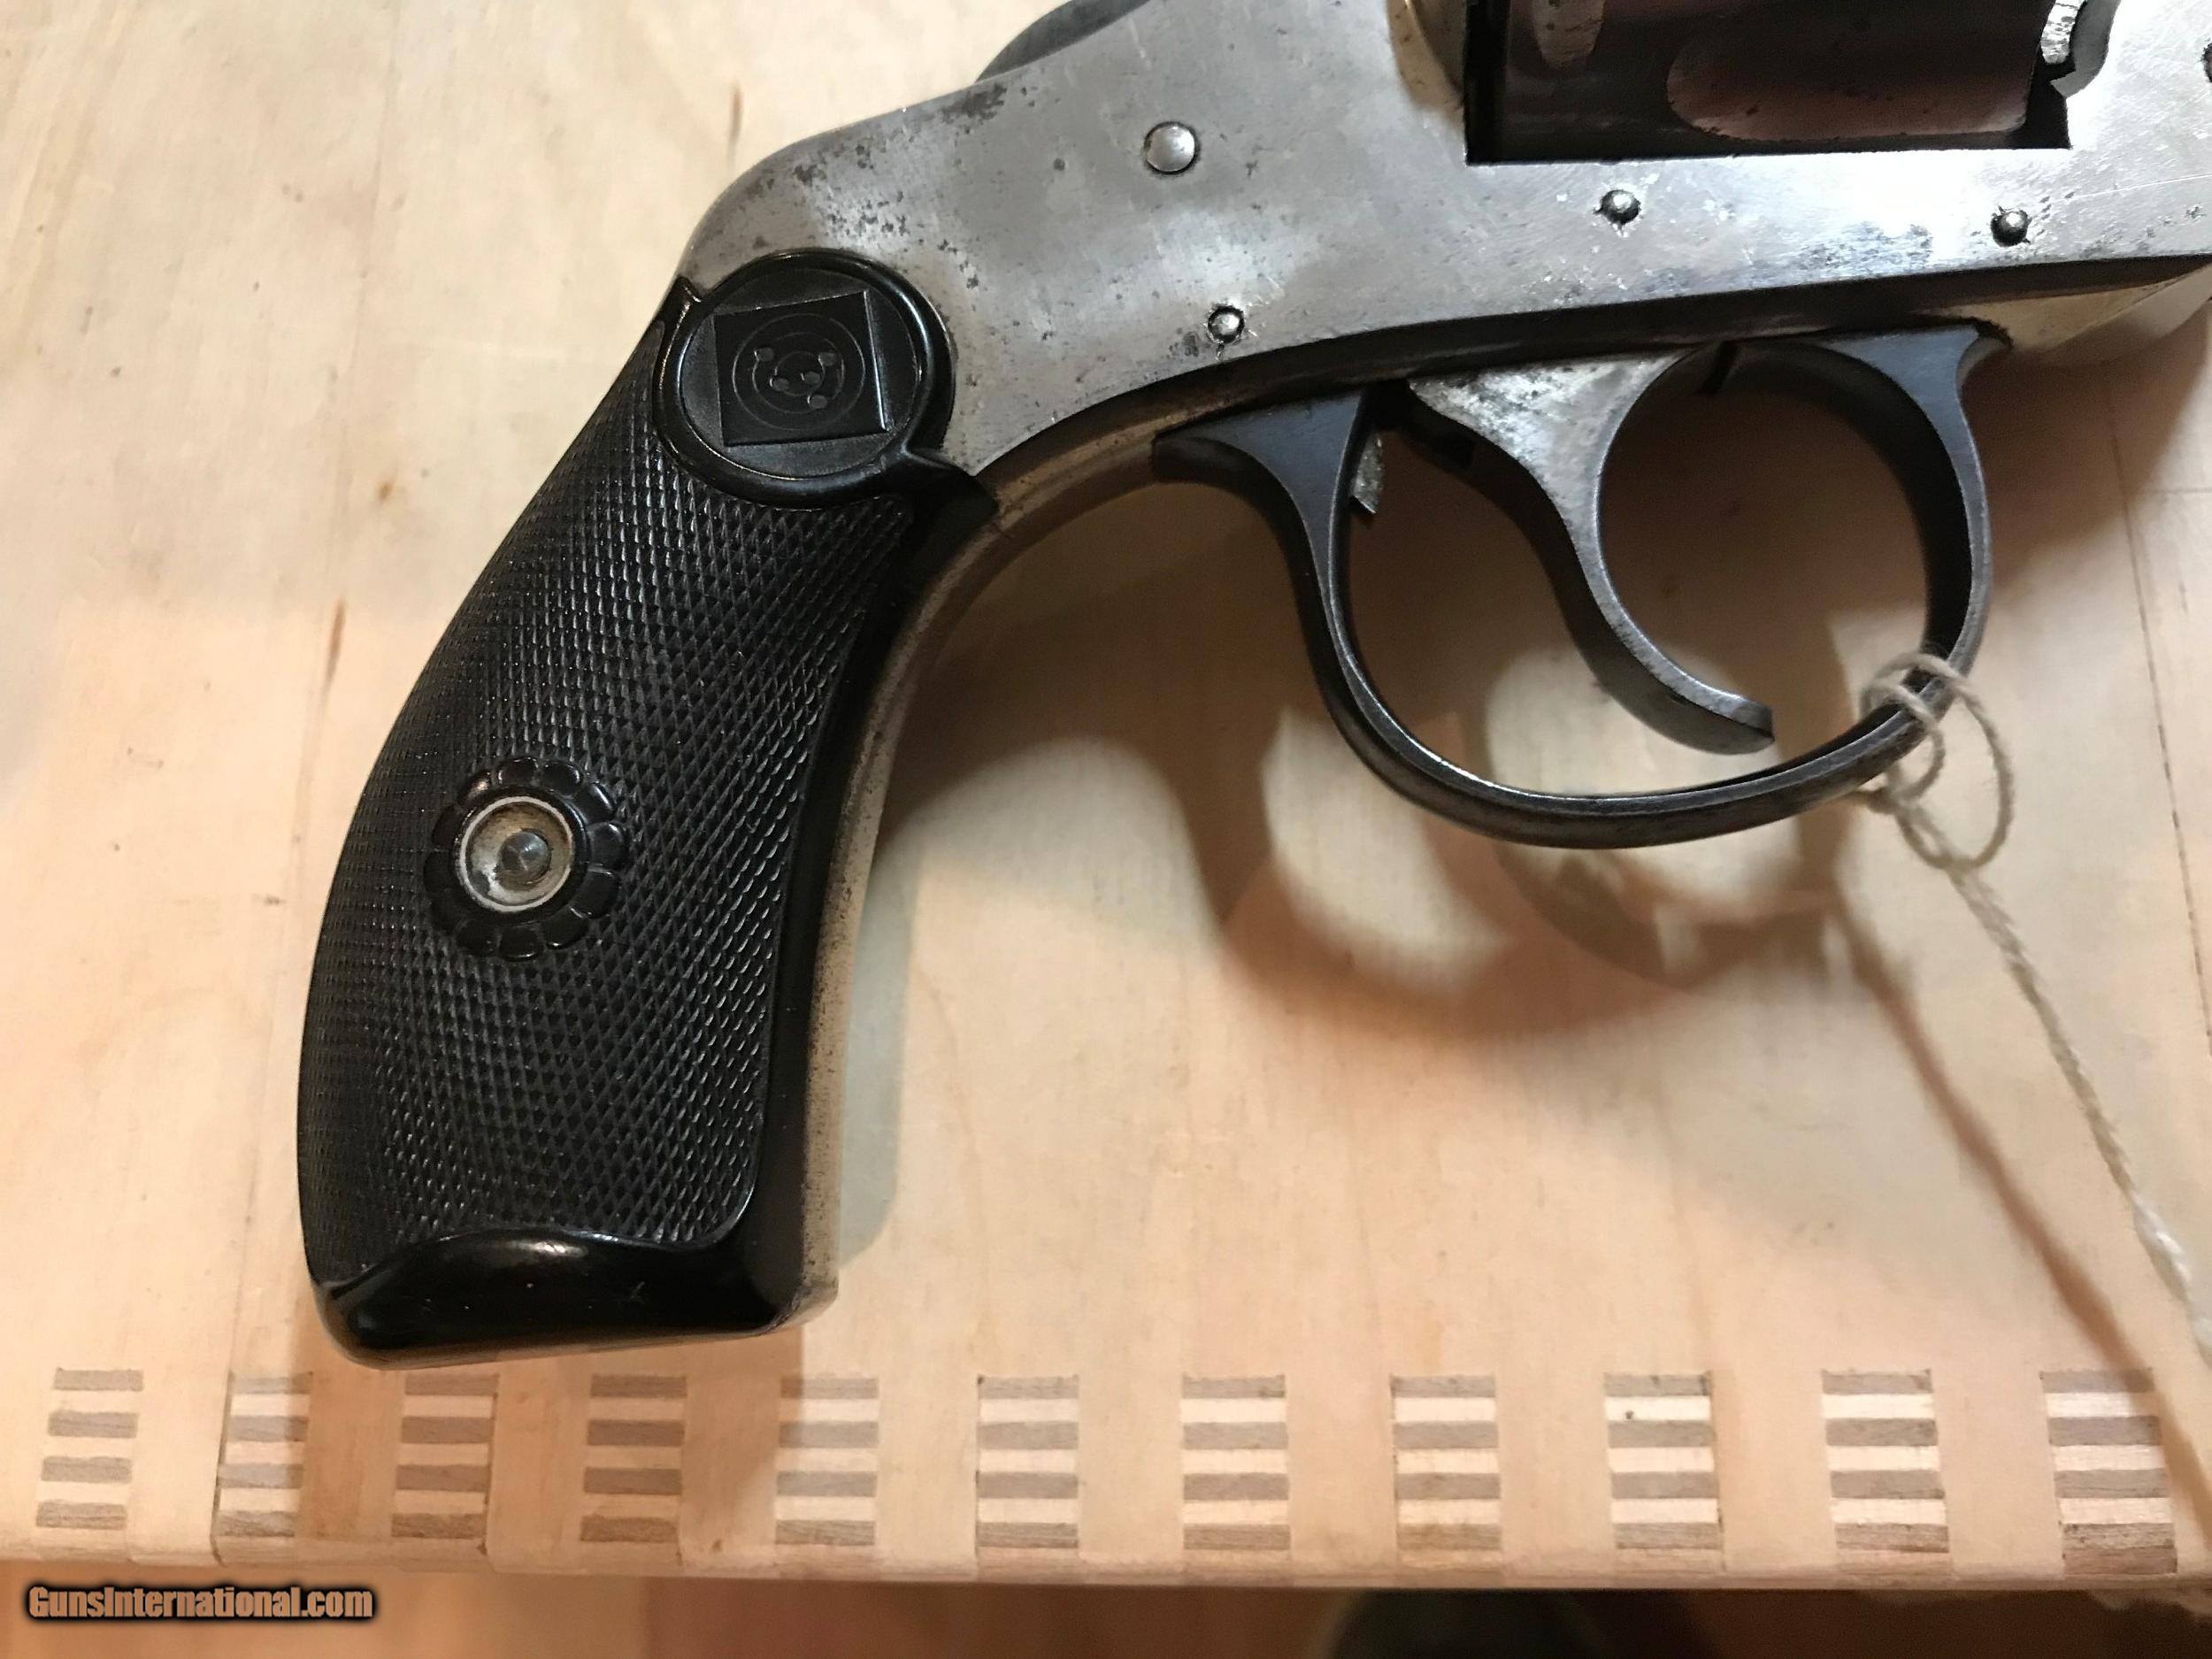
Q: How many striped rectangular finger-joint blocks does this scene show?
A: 11